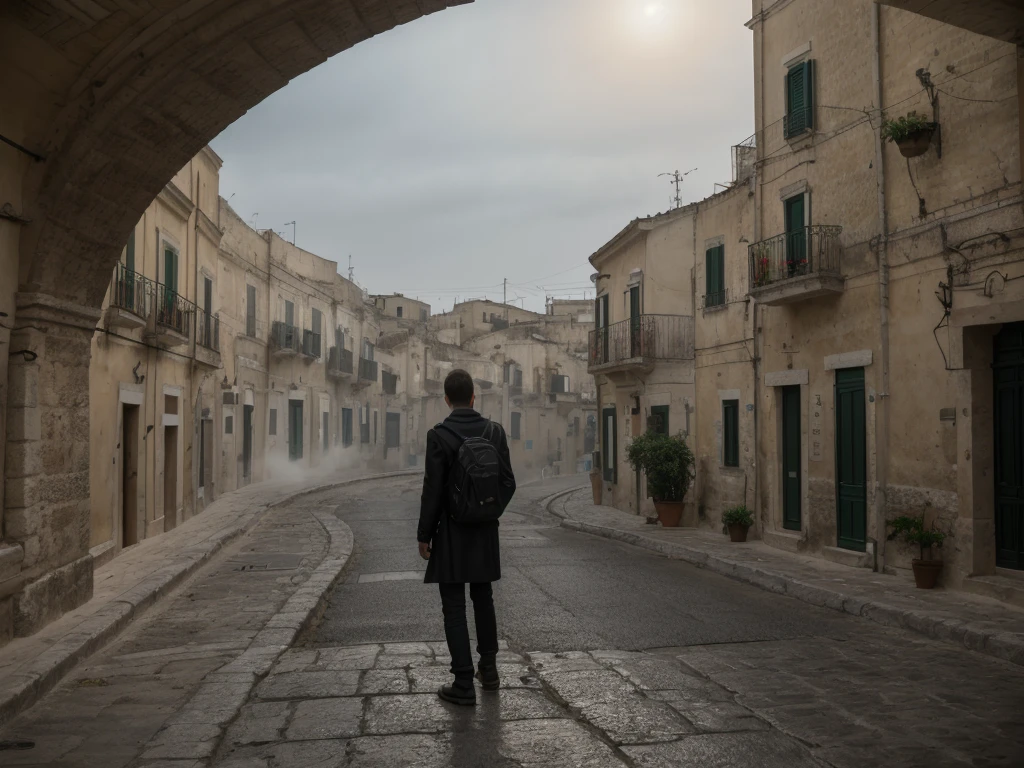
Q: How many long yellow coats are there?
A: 0